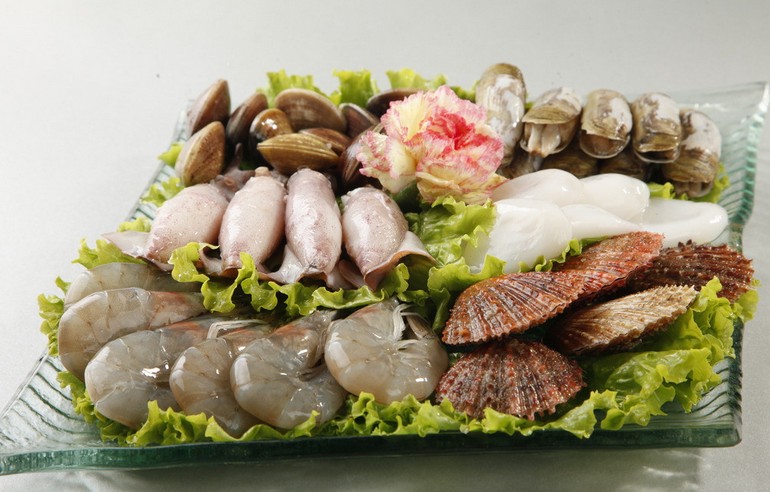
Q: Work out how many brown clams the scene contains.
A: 10